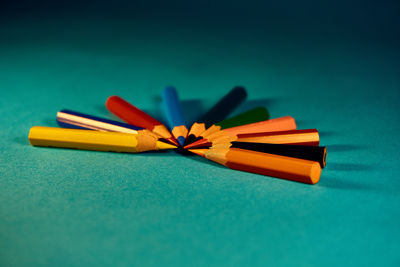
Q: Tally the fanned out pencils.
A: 10